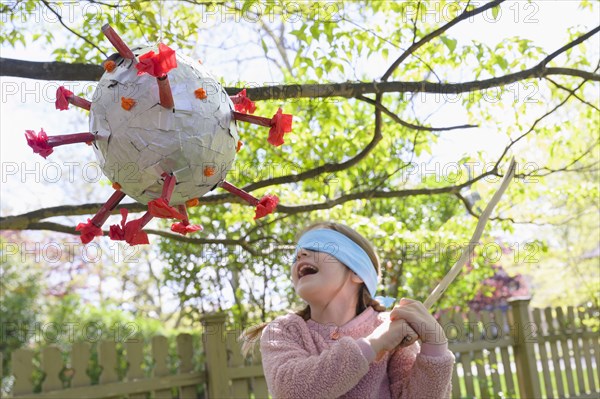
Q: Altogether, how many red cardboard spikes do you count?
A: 11